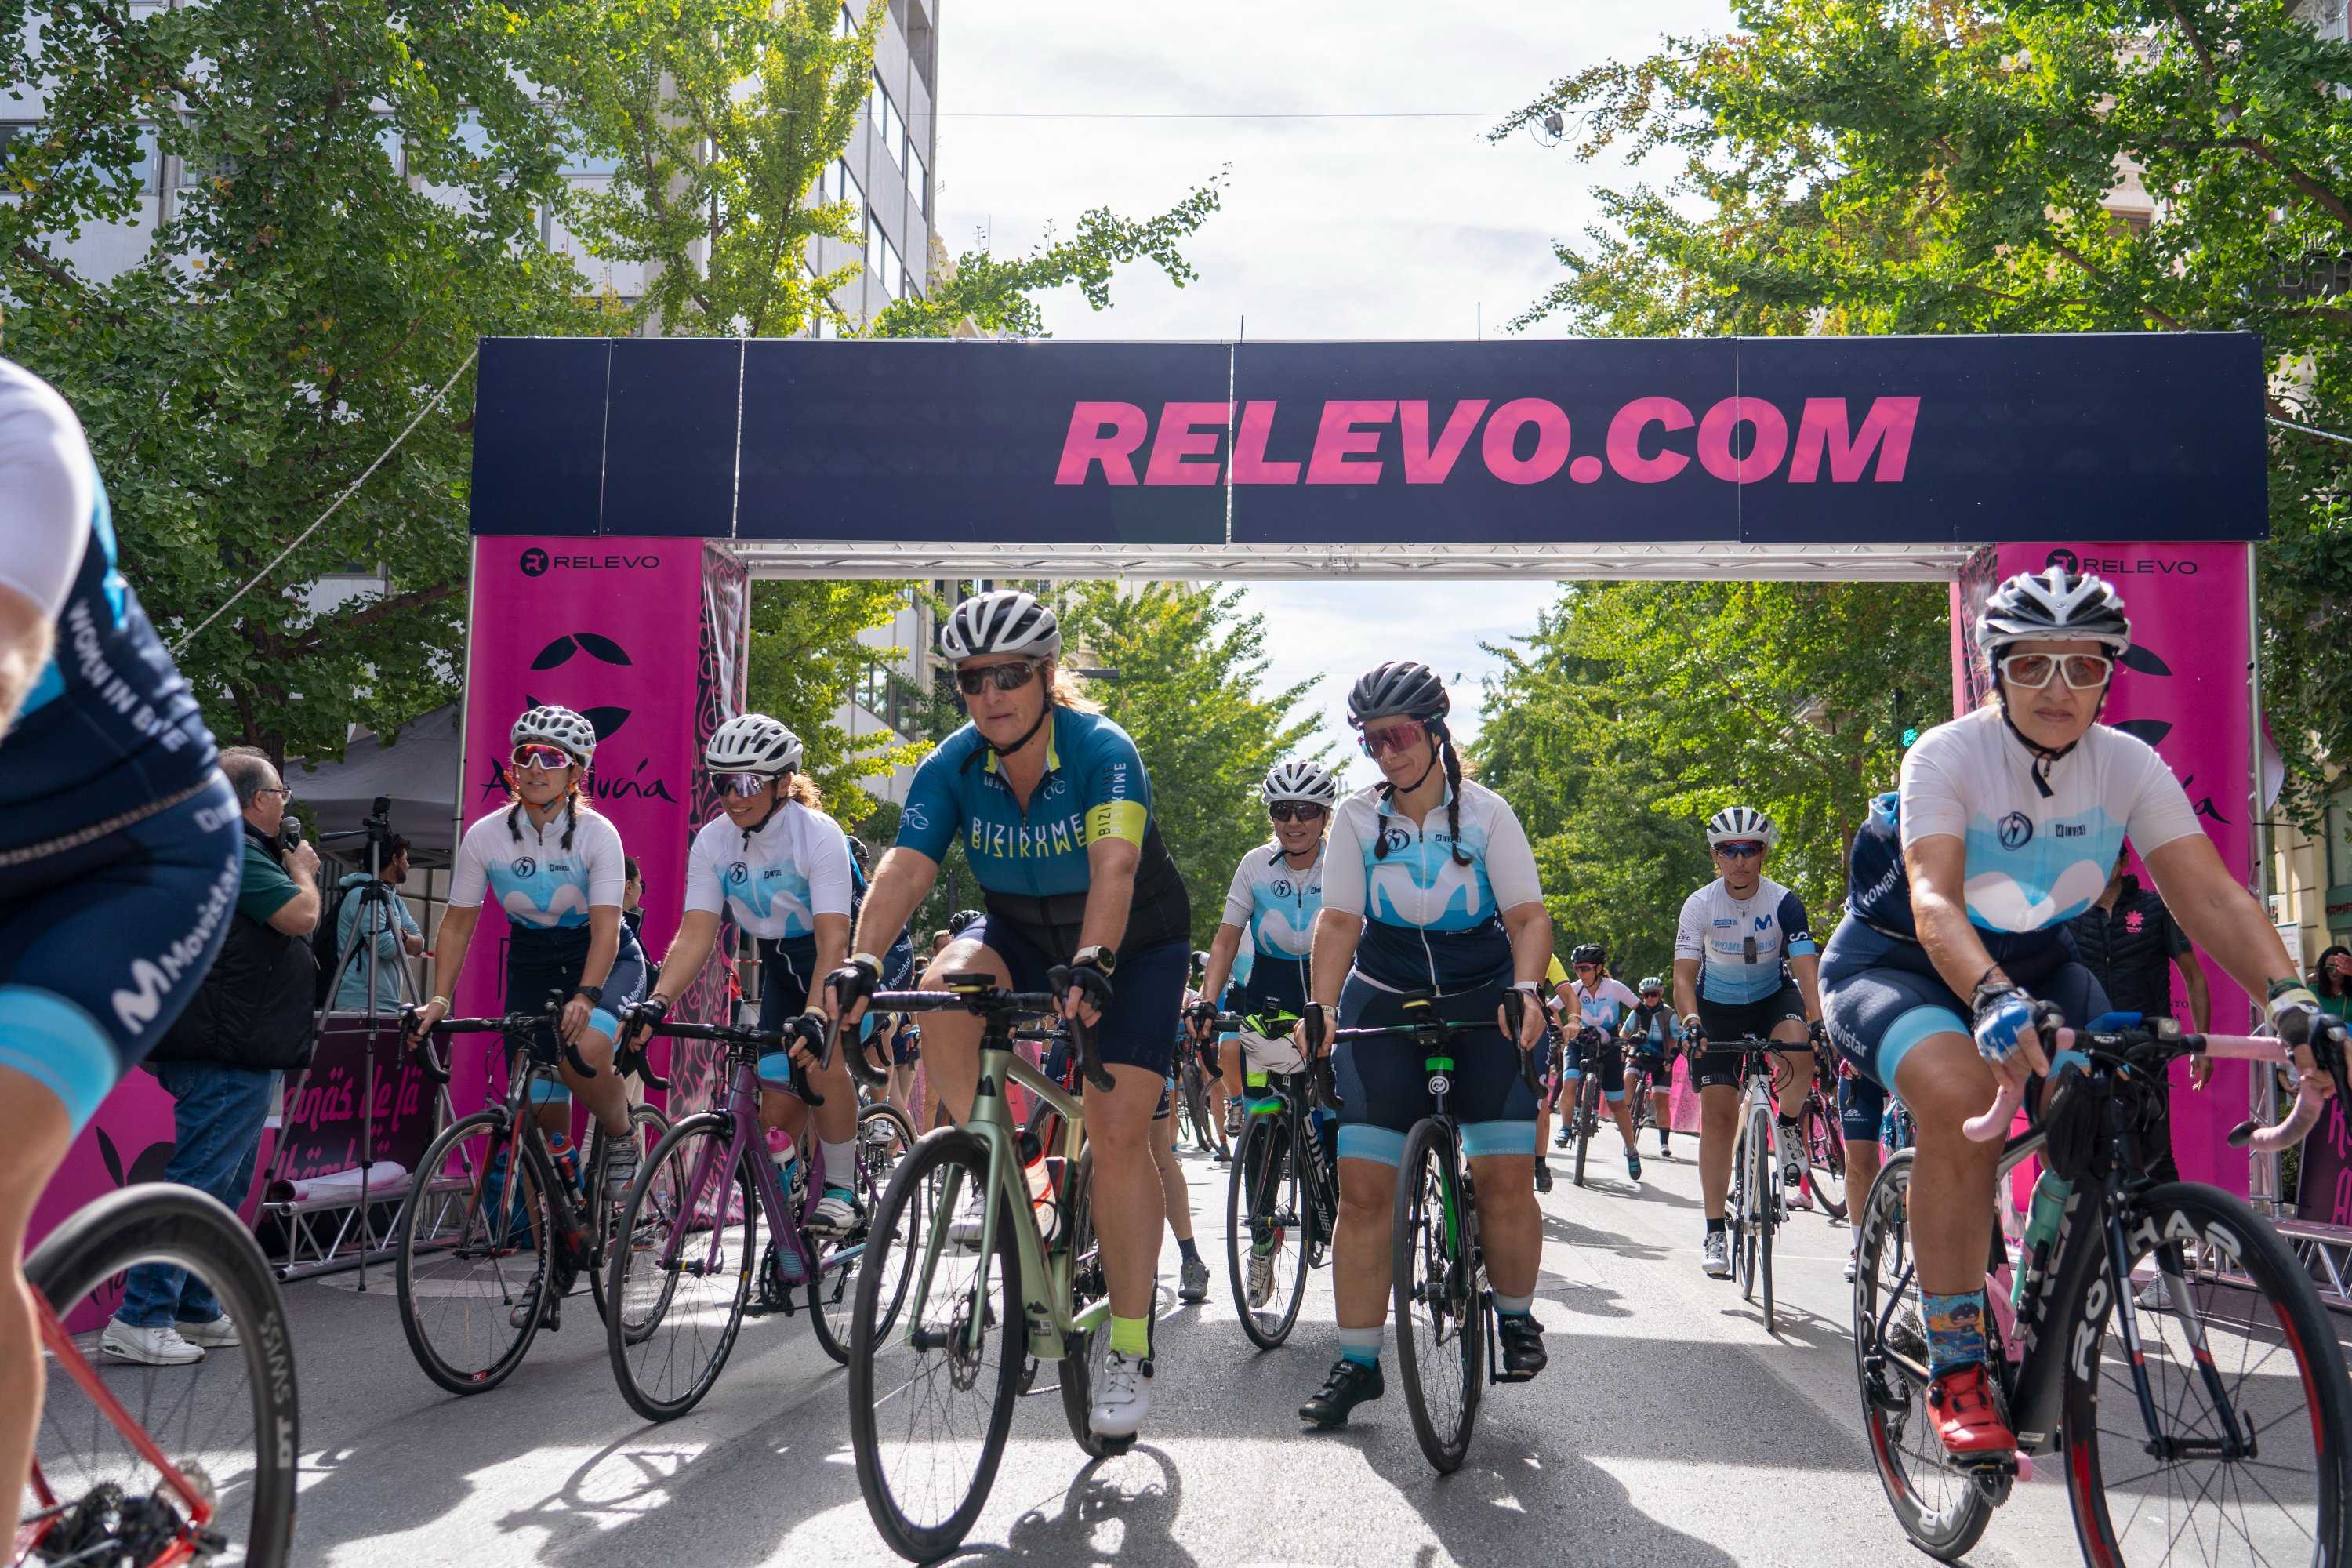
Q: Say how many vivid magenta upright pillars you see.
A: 2